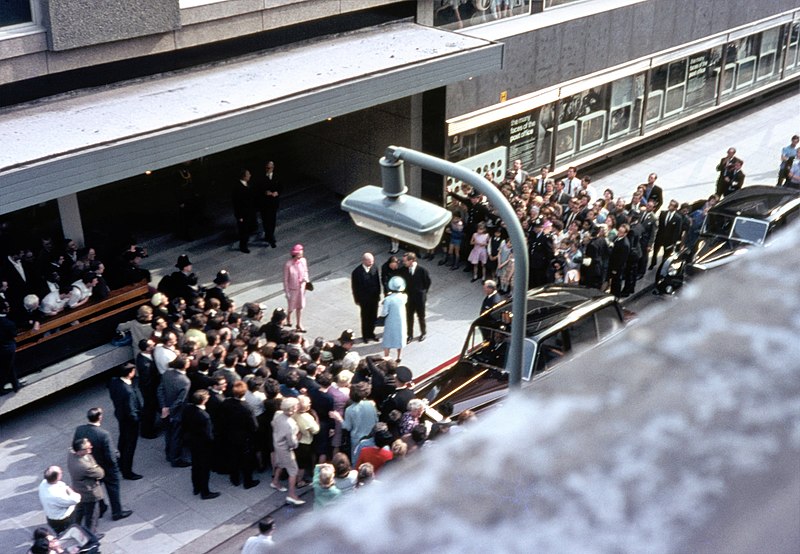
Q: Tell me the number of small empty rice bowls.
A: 0